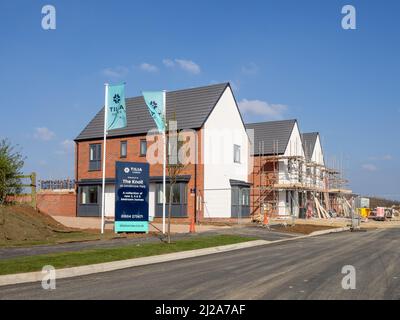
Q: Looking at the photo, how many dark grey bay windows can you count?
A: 3